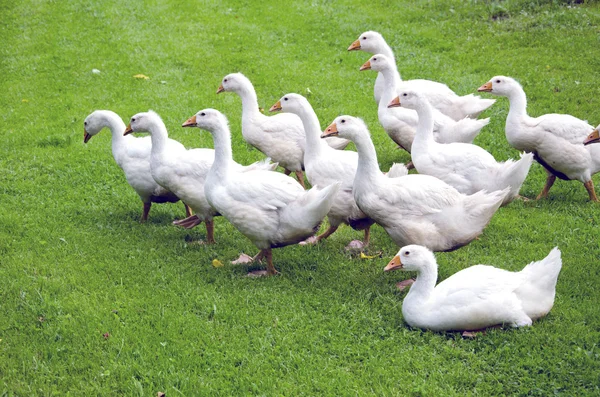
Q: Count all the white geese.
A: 12